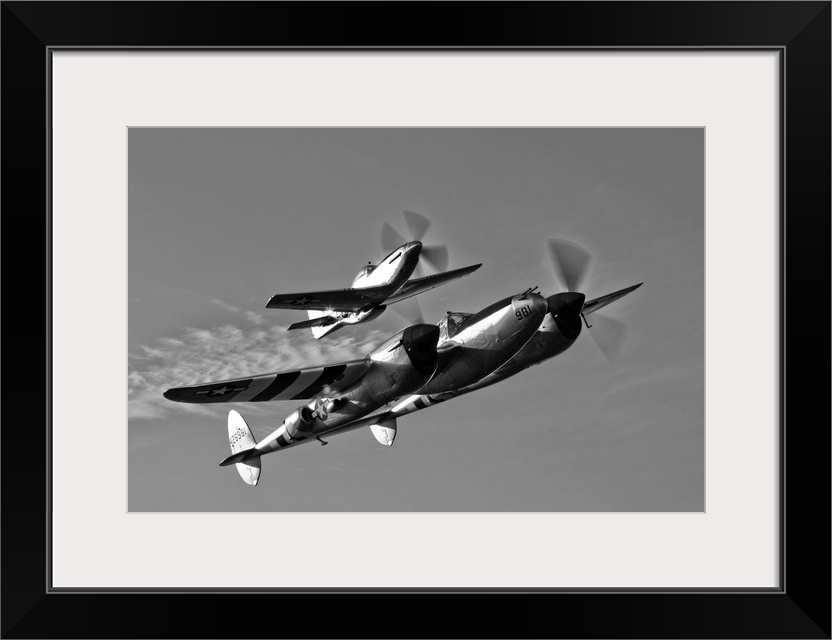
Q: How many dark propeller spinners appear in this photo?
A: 2